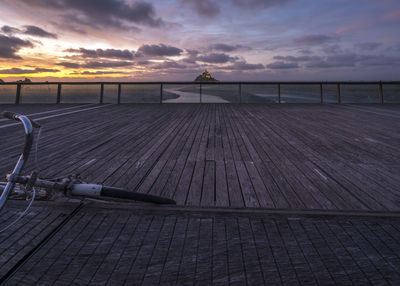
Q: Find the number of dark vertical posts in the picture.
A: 11